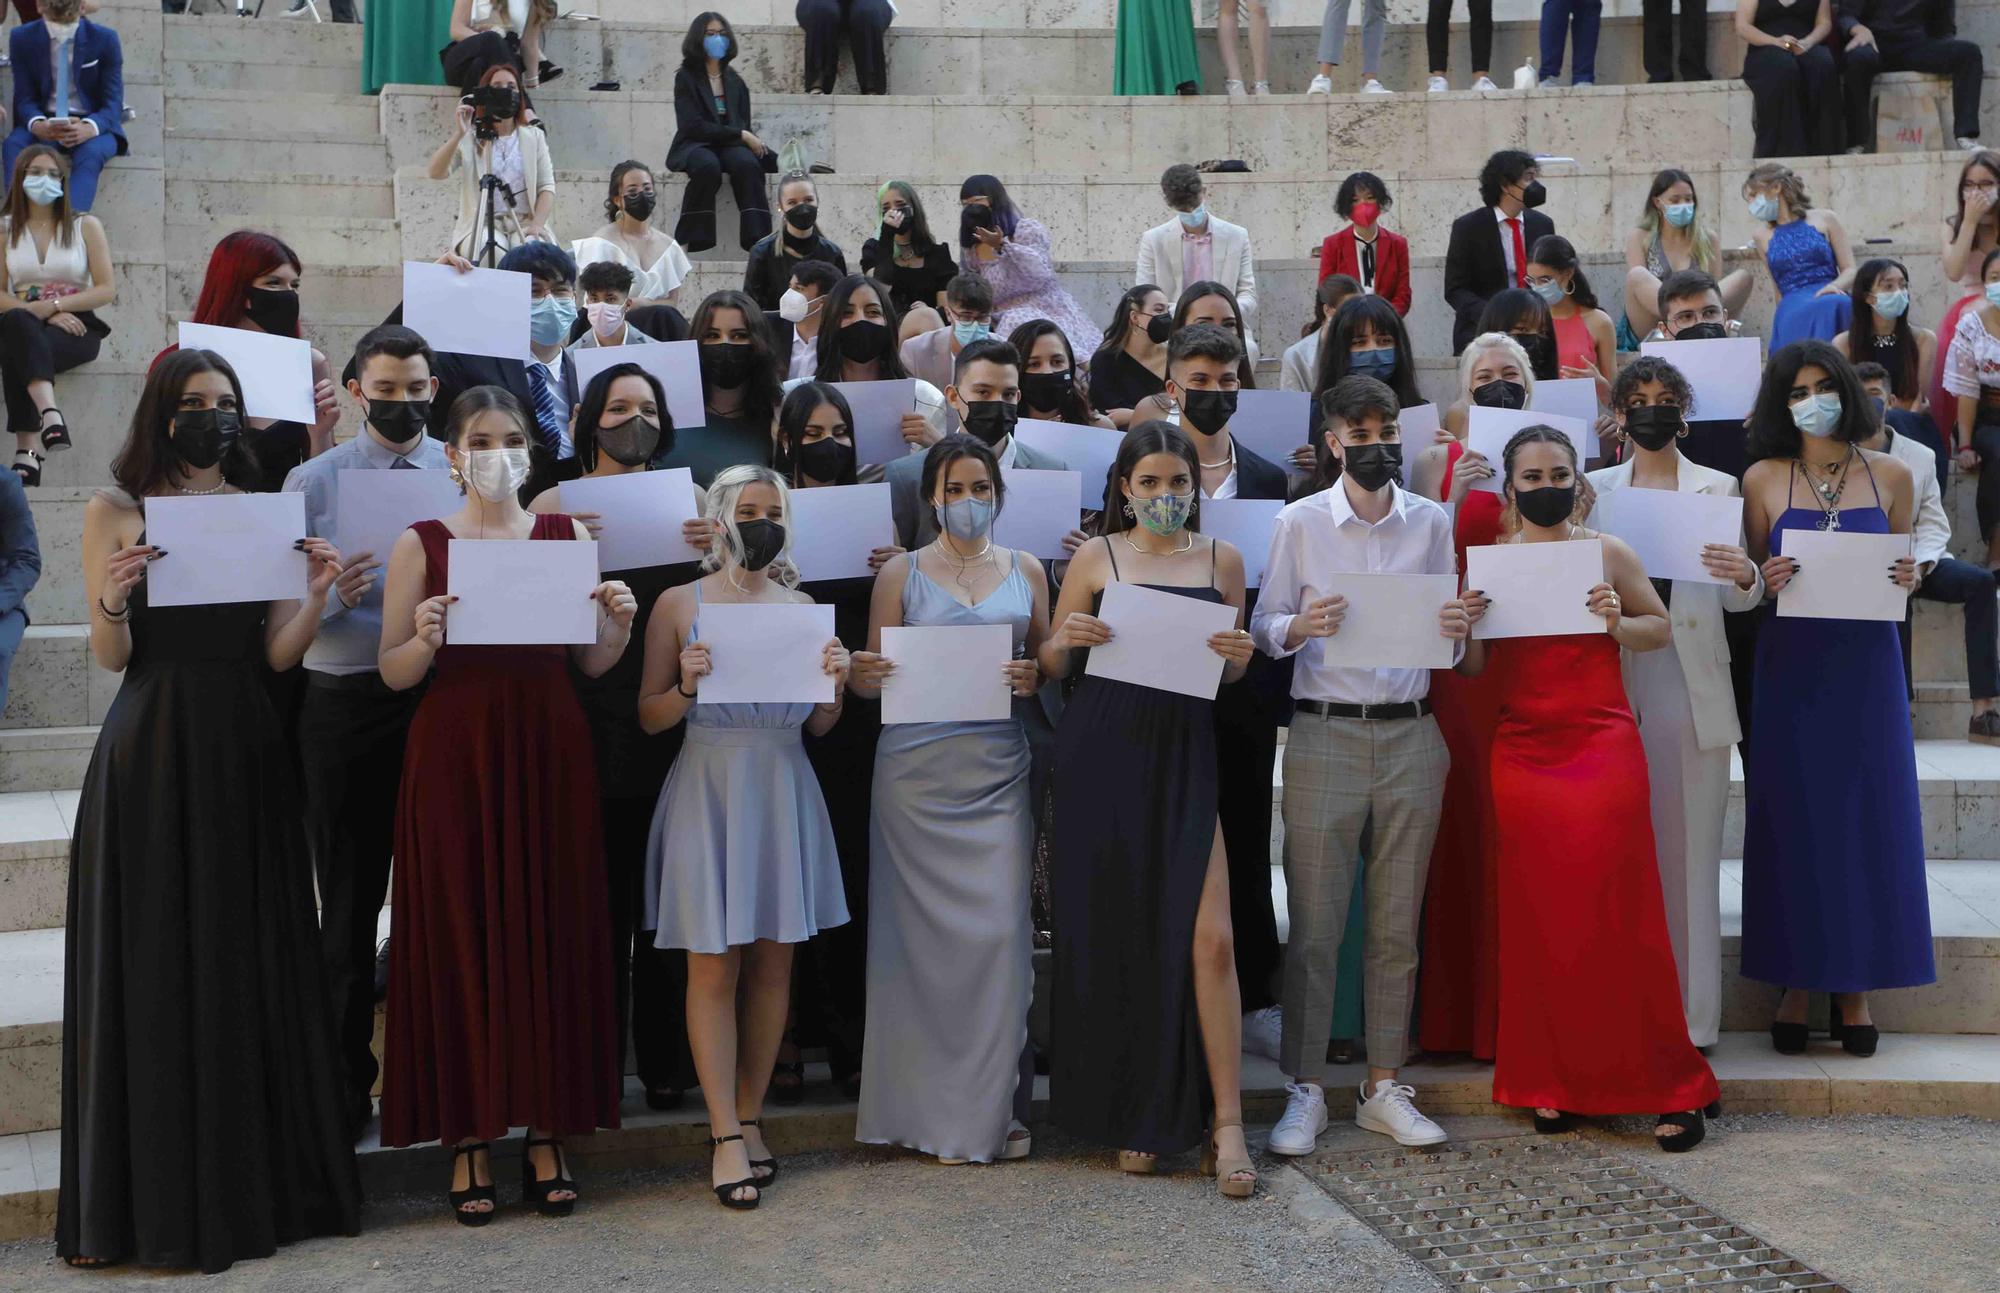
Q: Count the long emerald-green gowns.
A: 2